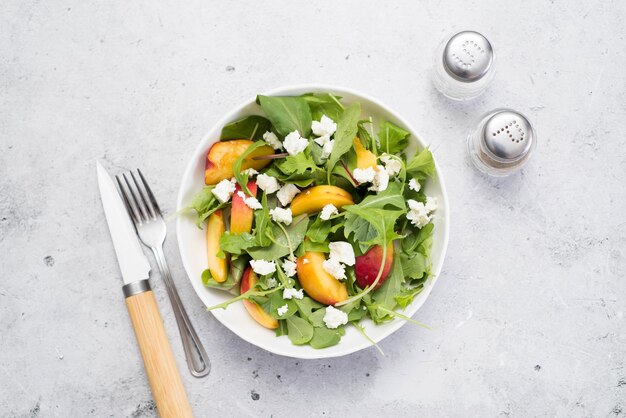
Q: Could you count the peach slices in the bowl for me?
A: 8